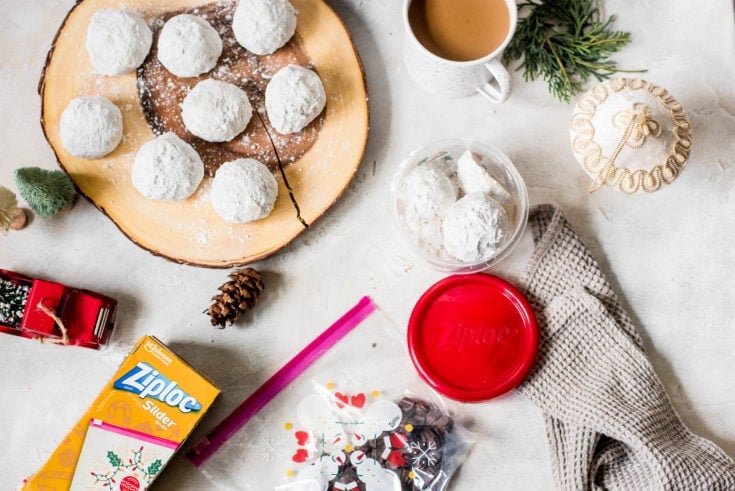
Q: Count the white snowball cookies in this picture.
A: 11